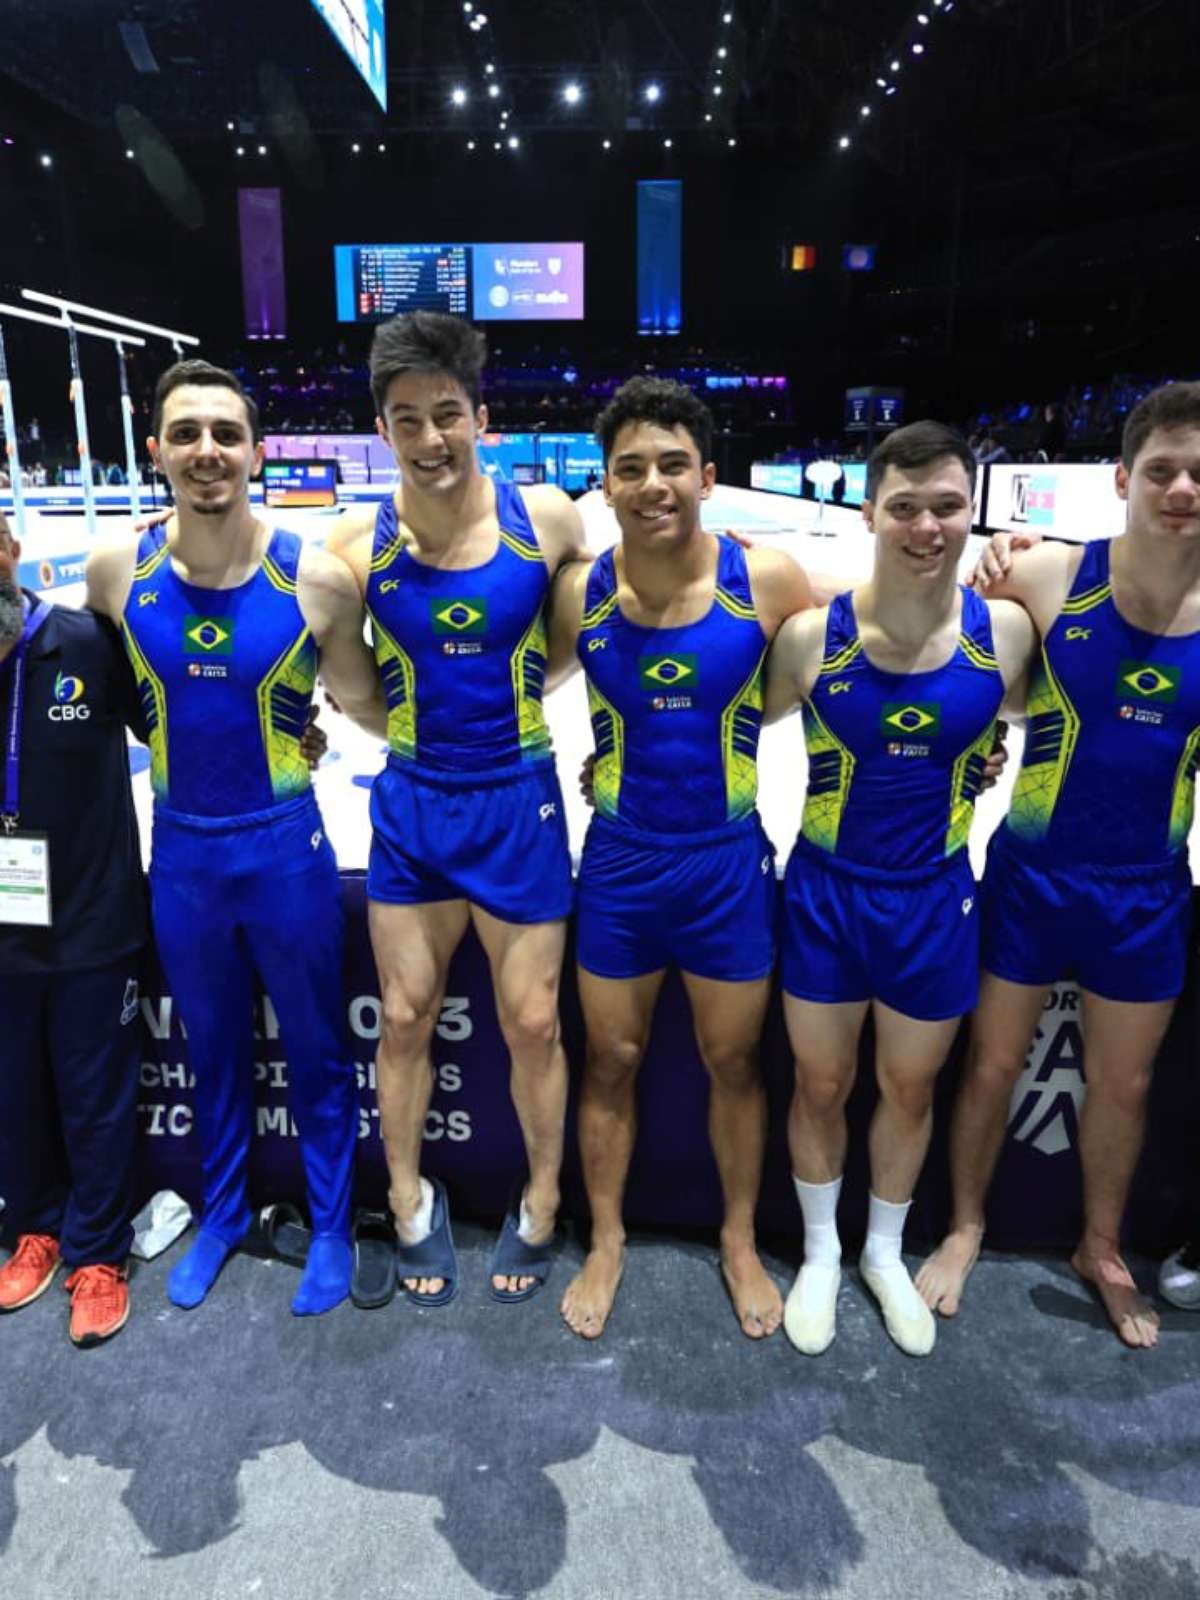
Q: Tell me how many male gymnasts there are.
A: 5